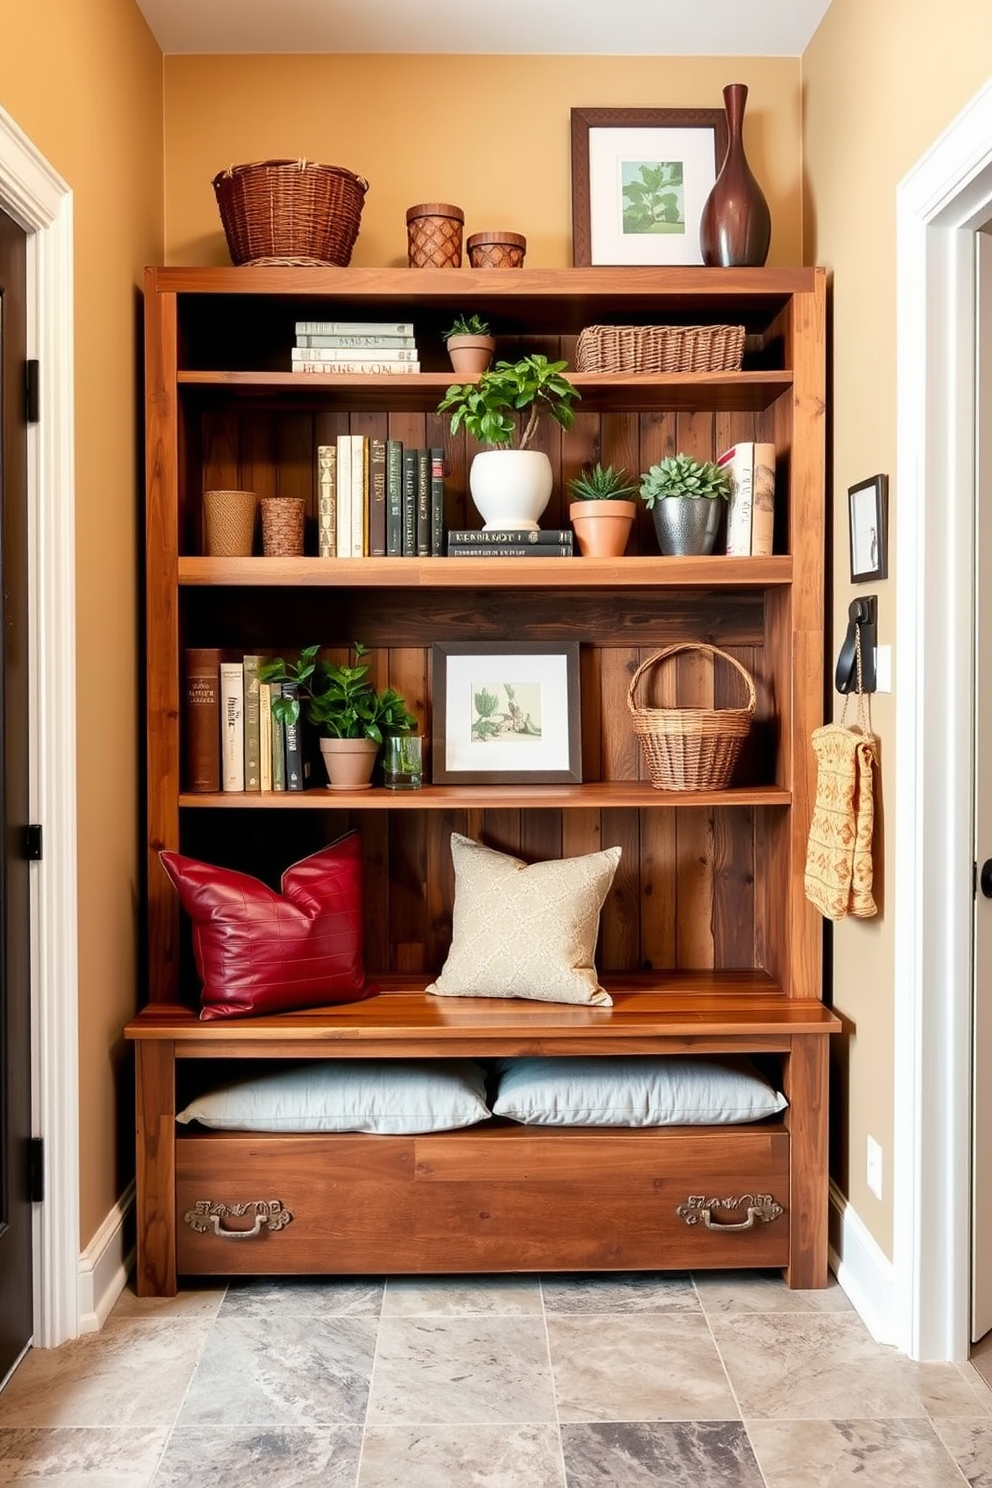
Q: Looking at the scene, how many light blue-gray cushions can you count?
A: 2